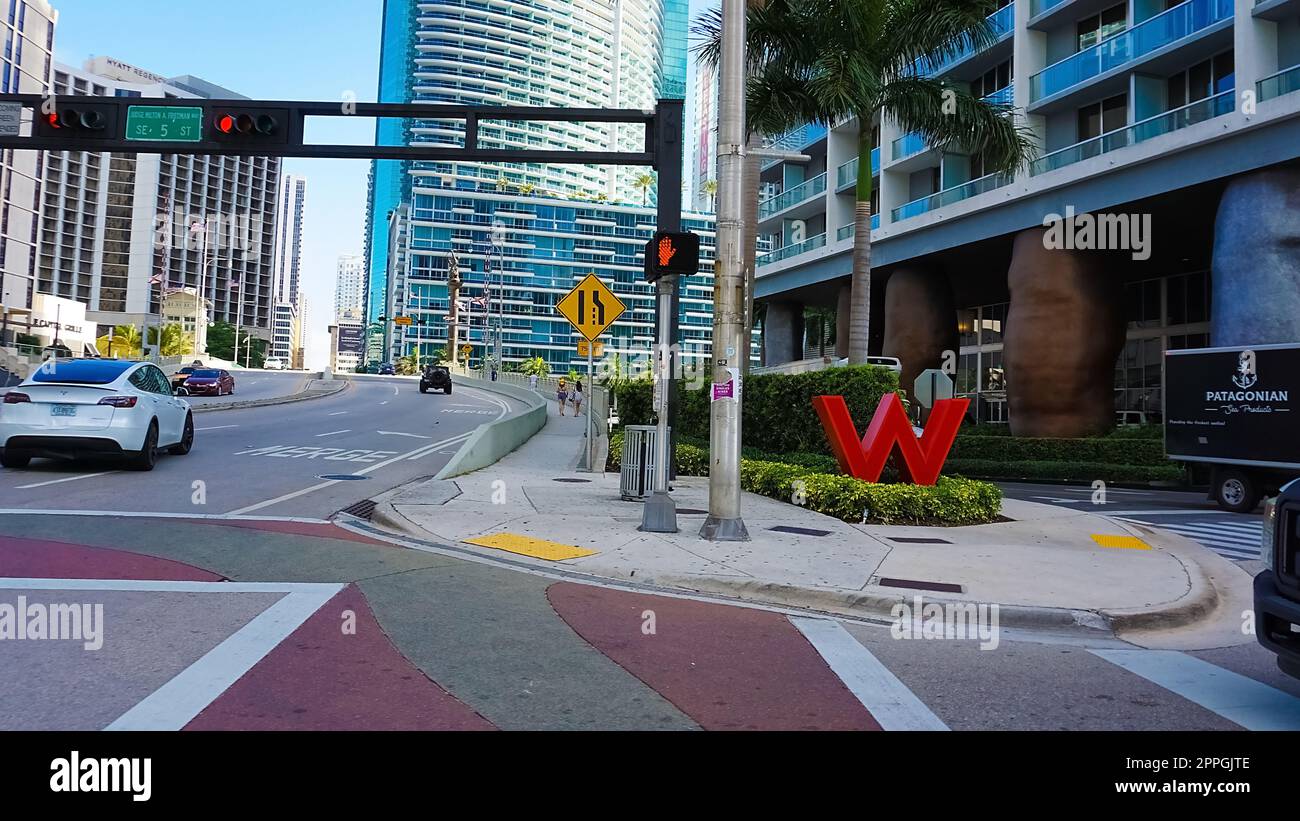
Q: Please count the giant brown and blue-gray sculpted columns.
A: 5